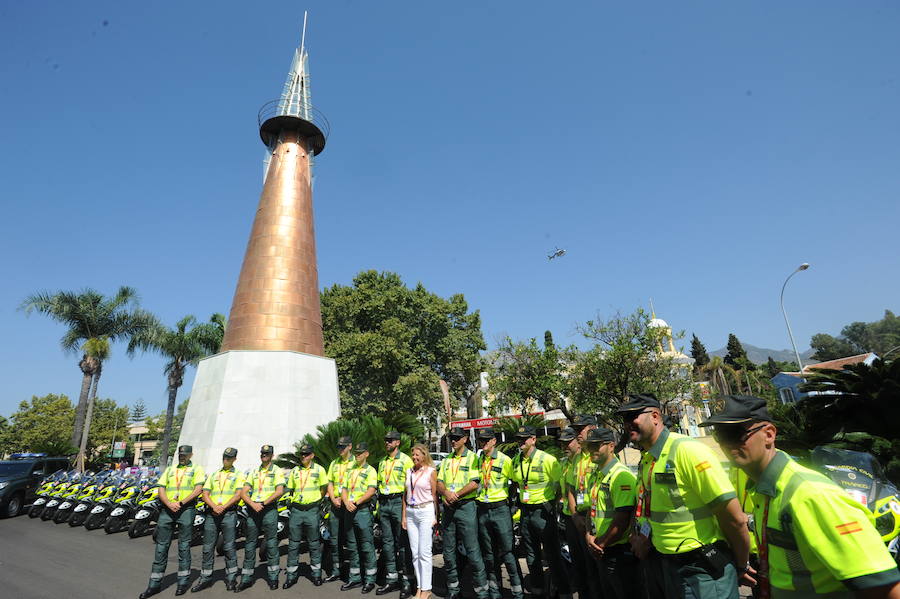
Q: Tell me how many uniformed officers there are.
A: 15